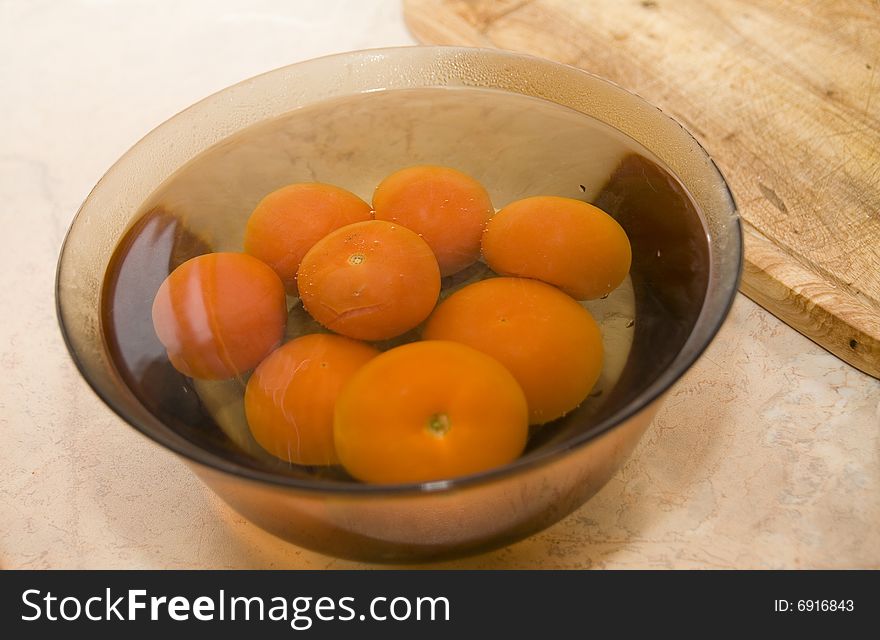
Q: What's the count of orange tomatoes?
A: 8